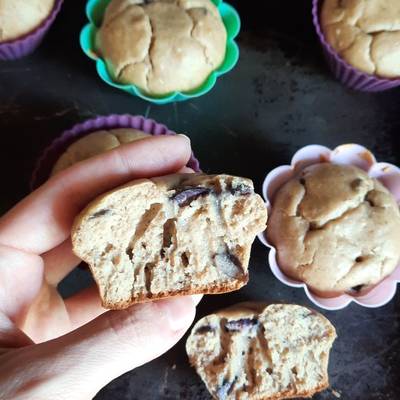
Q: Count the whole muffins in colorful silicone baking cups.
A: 5